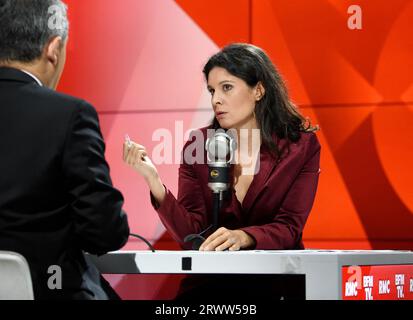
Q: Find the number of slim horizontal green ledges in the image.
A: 0